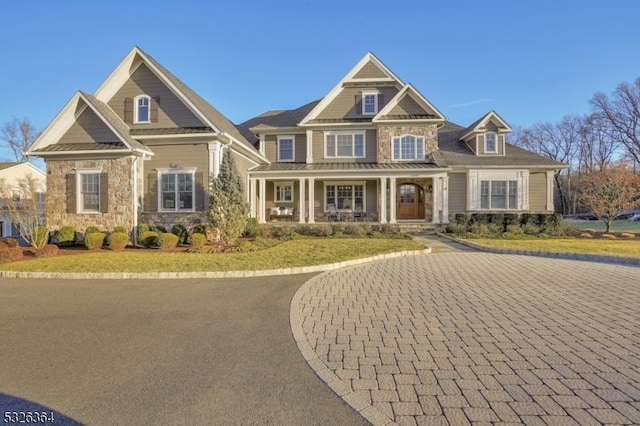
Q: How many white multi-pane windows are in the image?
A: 11